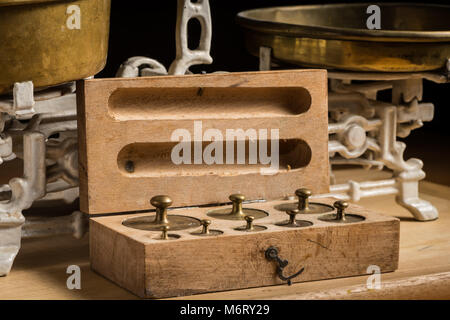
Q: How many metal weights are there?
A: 8